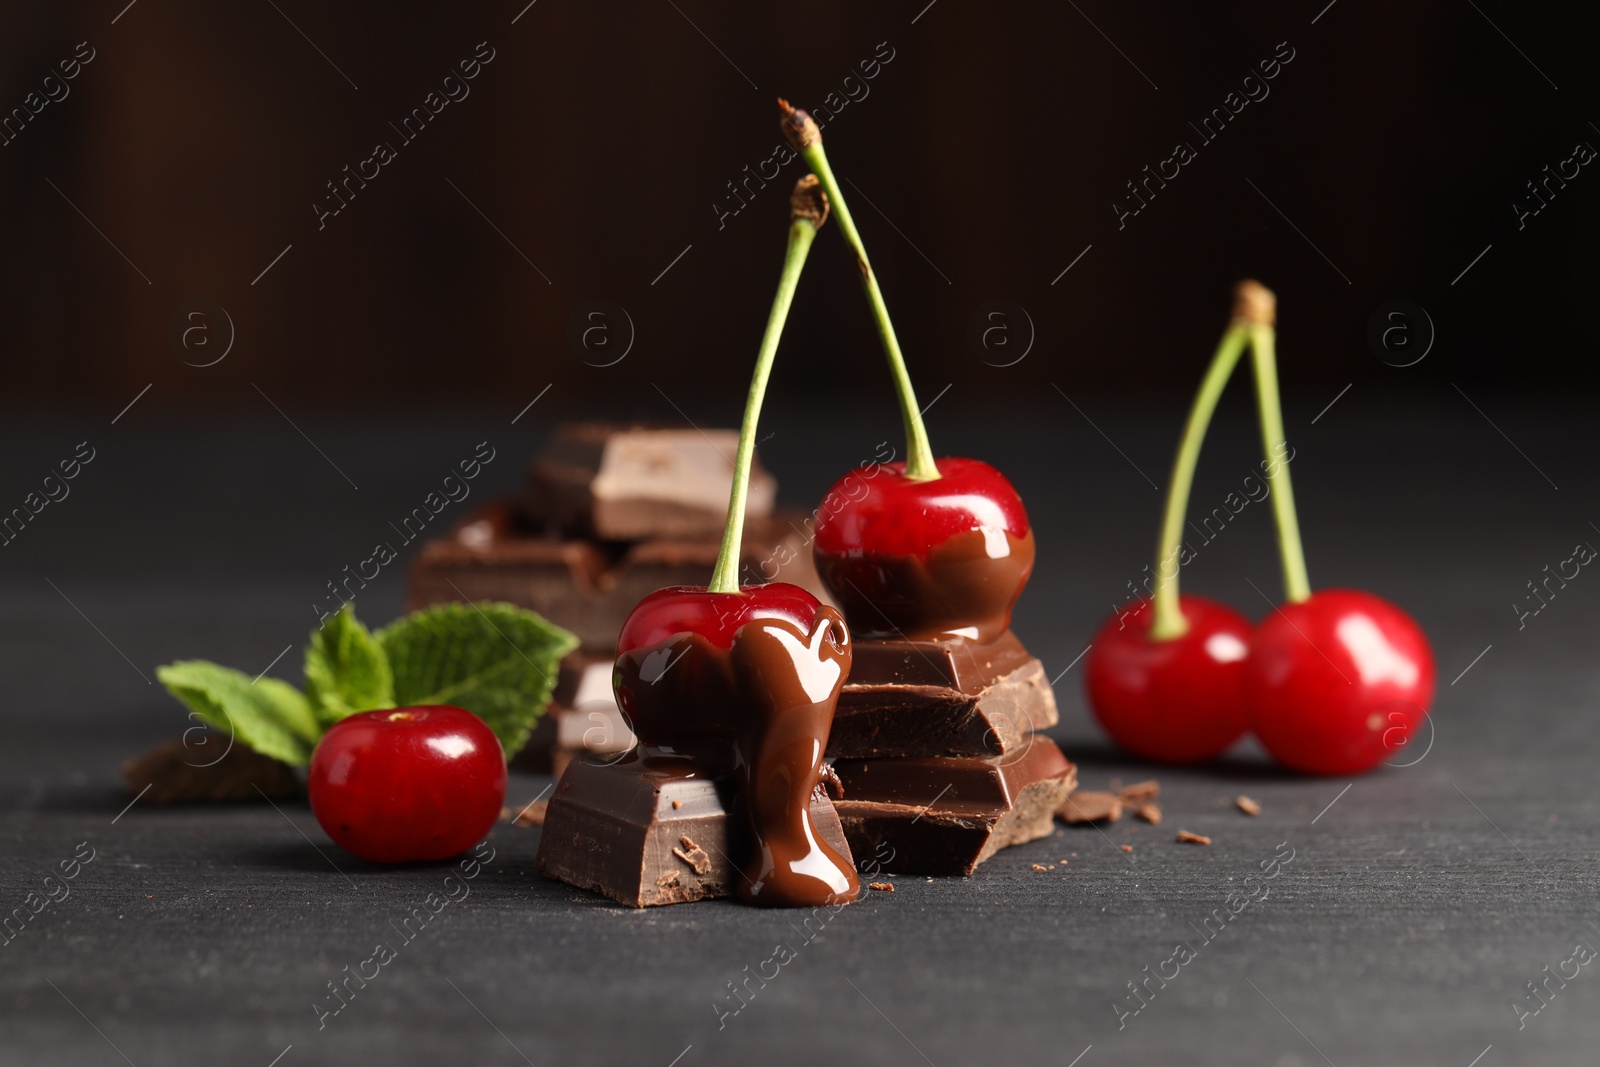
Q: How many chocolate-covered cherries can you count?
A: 2